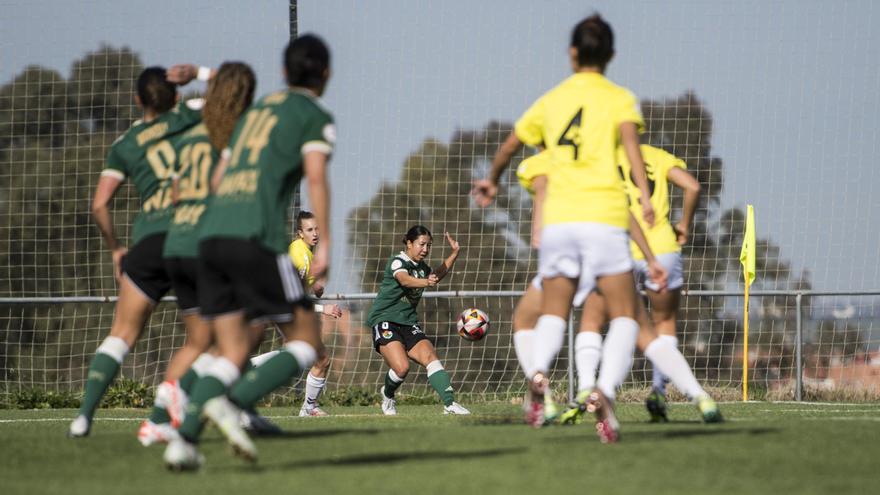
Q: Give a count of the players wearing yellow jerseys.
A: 4